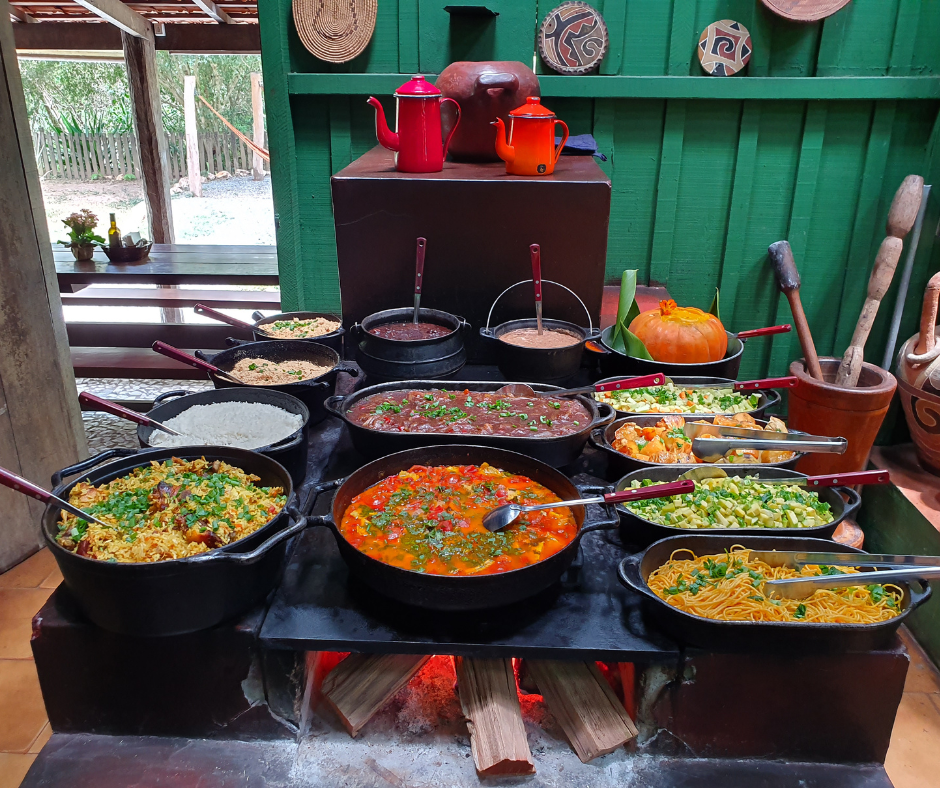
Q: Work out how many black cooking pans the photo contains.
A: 13